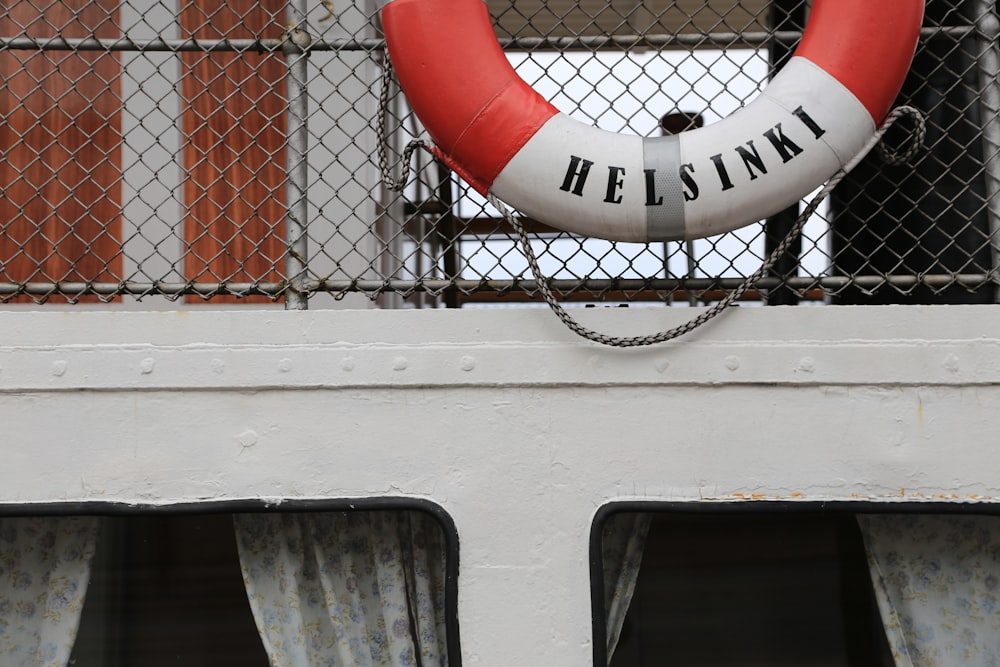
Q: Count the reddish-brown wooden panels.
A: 2